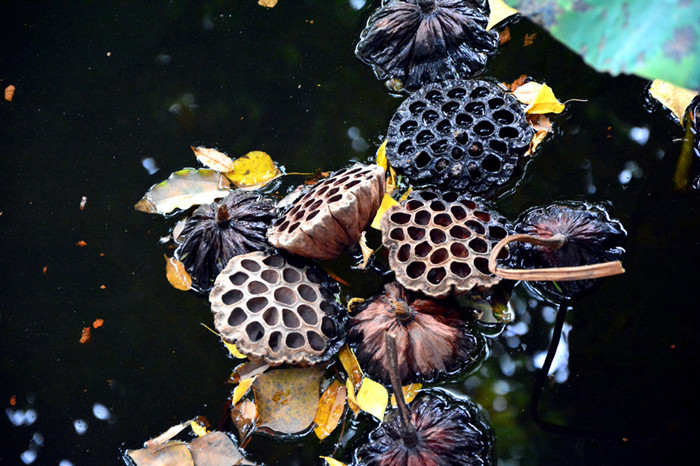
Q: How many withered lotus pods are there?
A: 9